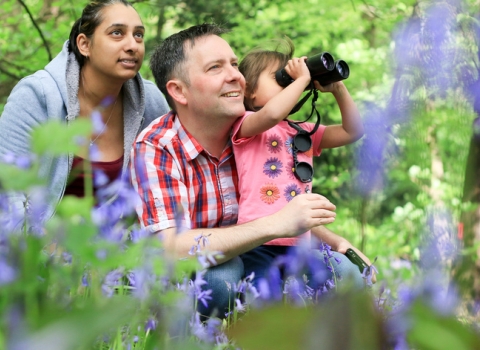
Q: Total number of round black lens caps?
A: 2